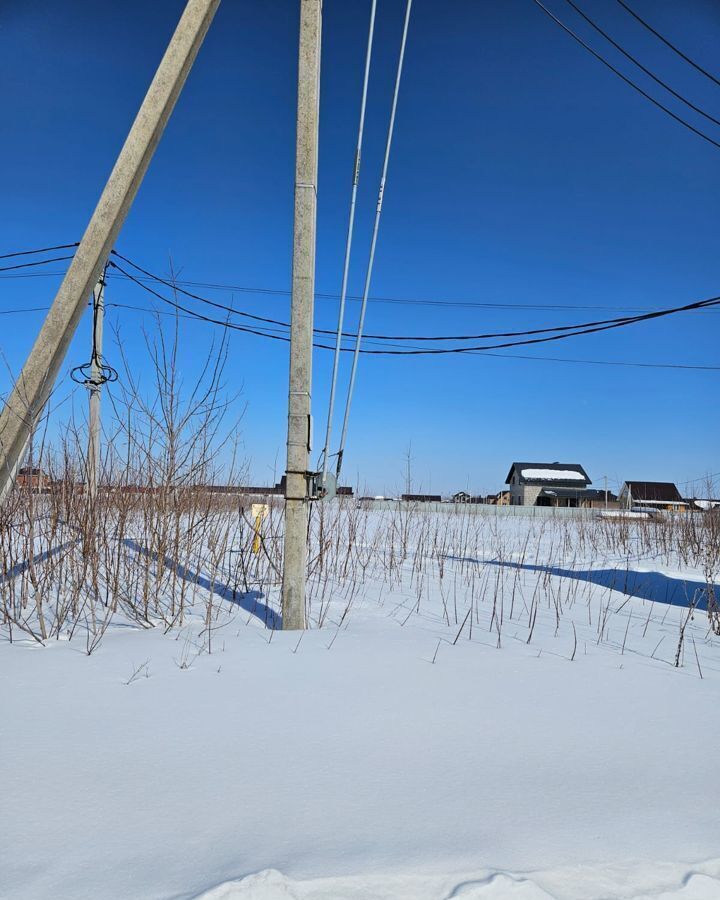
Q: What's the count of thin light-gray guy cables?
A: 2